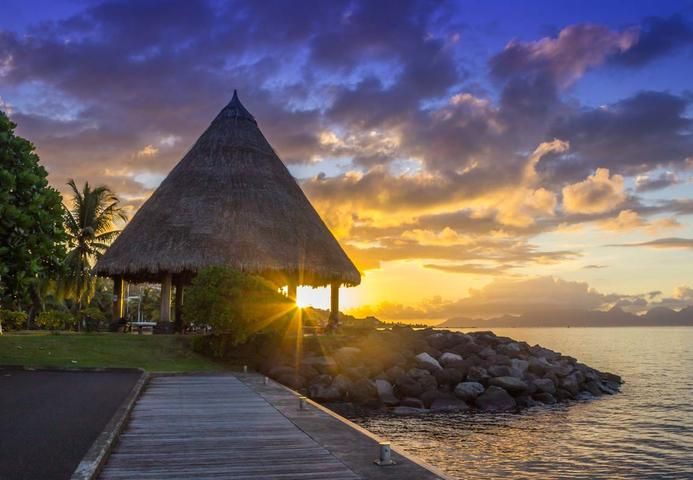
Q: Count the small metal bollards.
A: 4